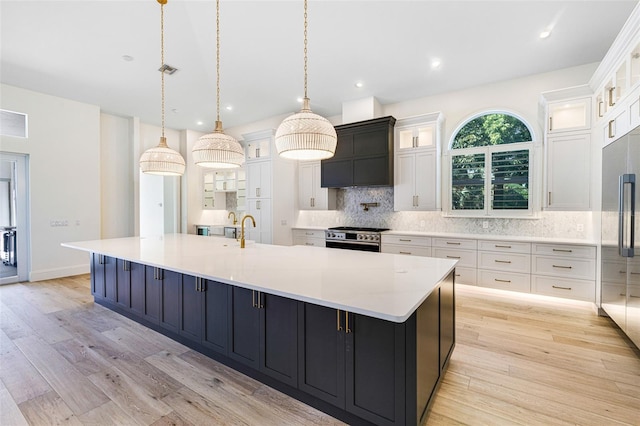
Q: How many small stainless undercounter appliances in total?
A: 2